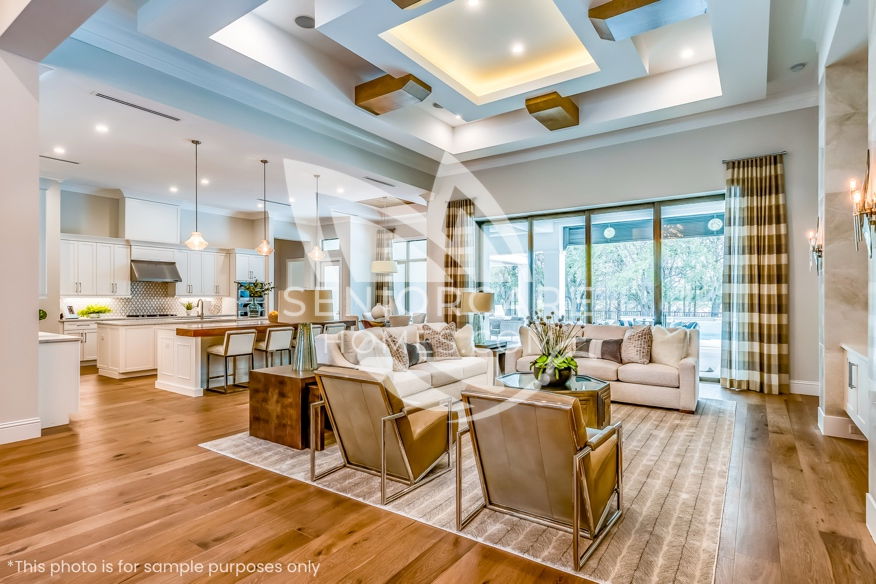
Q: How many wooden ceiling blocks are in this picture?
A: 4